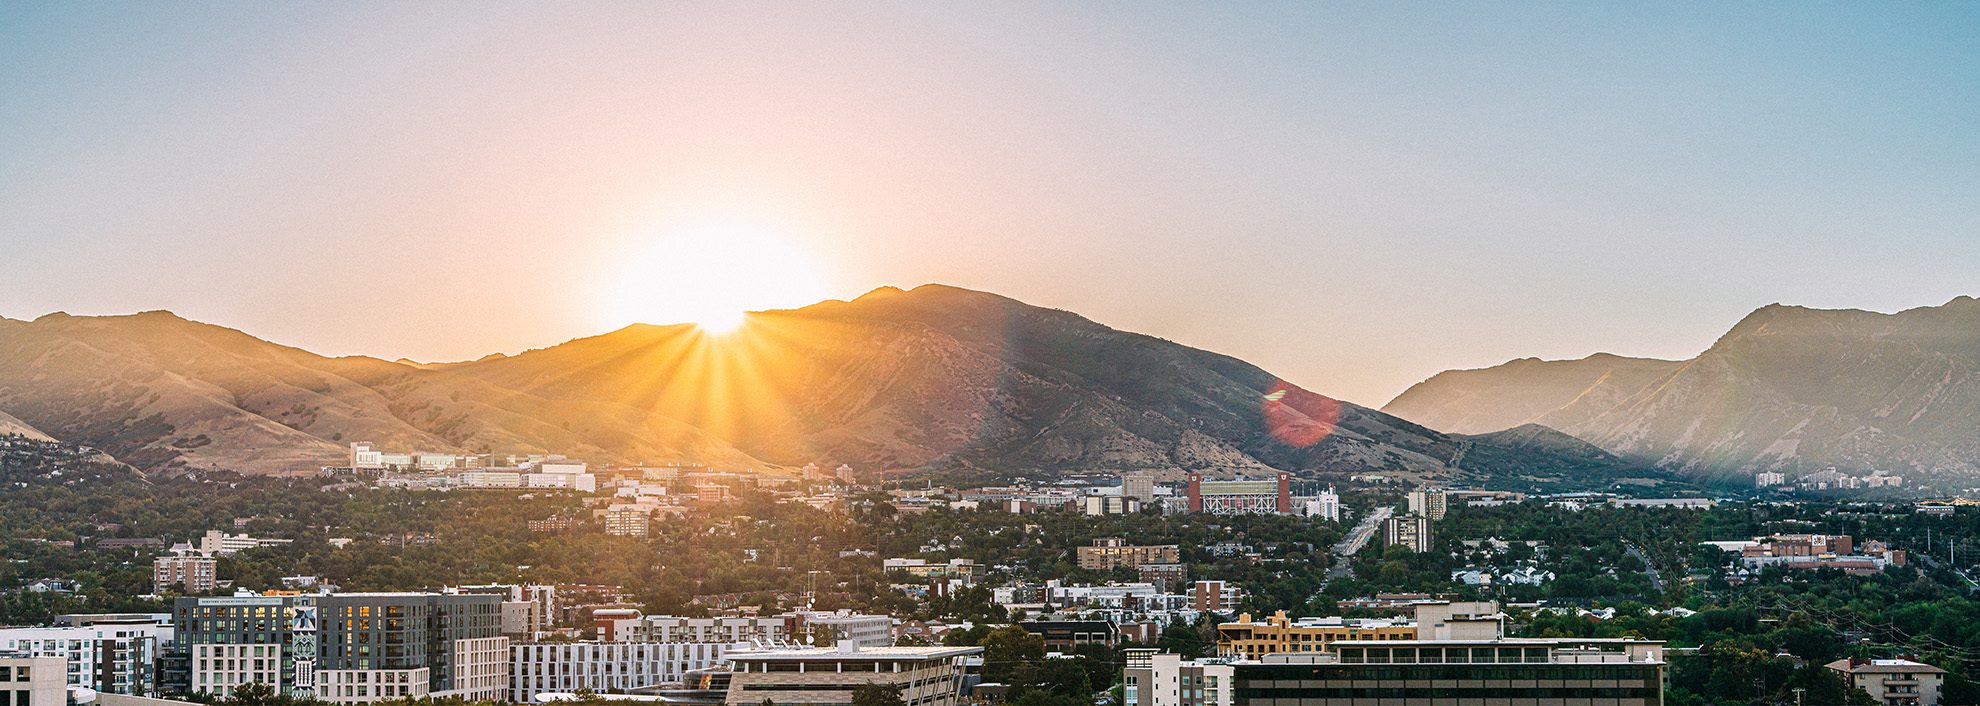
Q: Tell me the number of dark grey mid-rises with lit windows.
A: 1